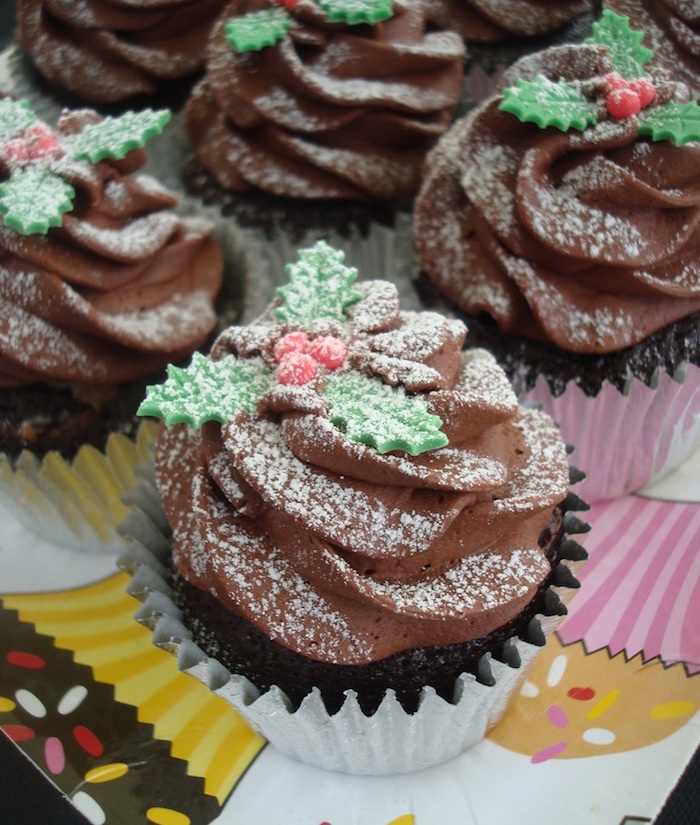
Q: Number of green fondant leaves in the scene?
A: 11